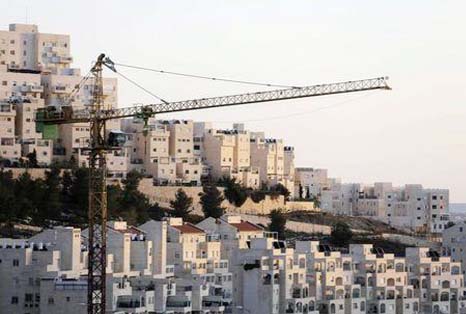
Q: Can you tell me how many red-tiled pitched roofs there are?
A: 3